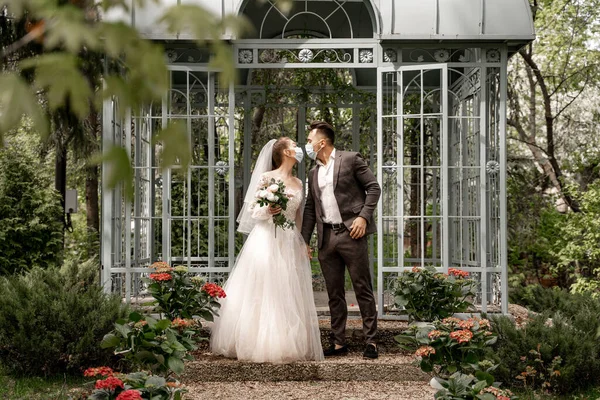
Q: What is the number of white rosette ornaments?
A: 10